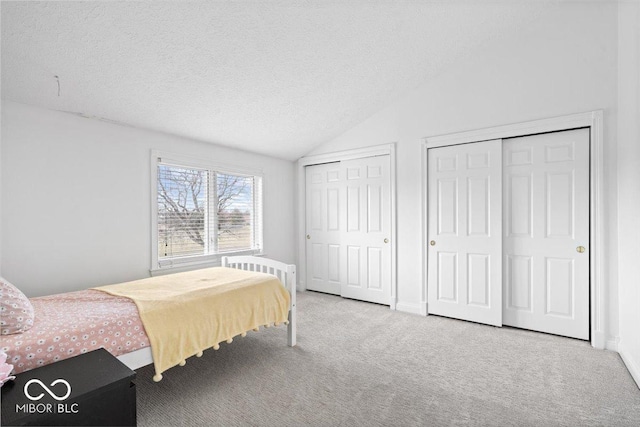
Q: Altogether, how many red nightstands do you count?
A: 0